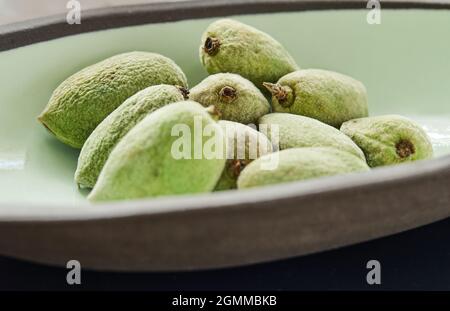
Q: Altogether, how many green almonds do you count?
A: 10